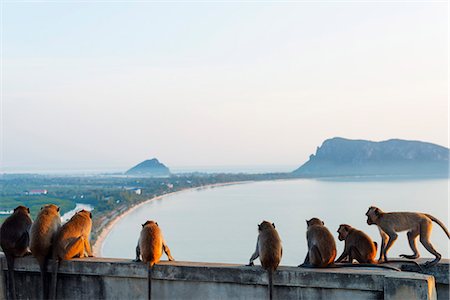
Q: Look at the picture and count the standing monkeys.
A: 1